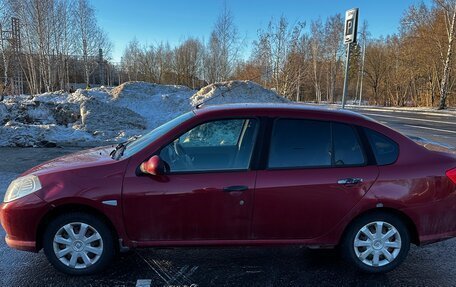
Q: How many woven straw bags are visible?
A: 0